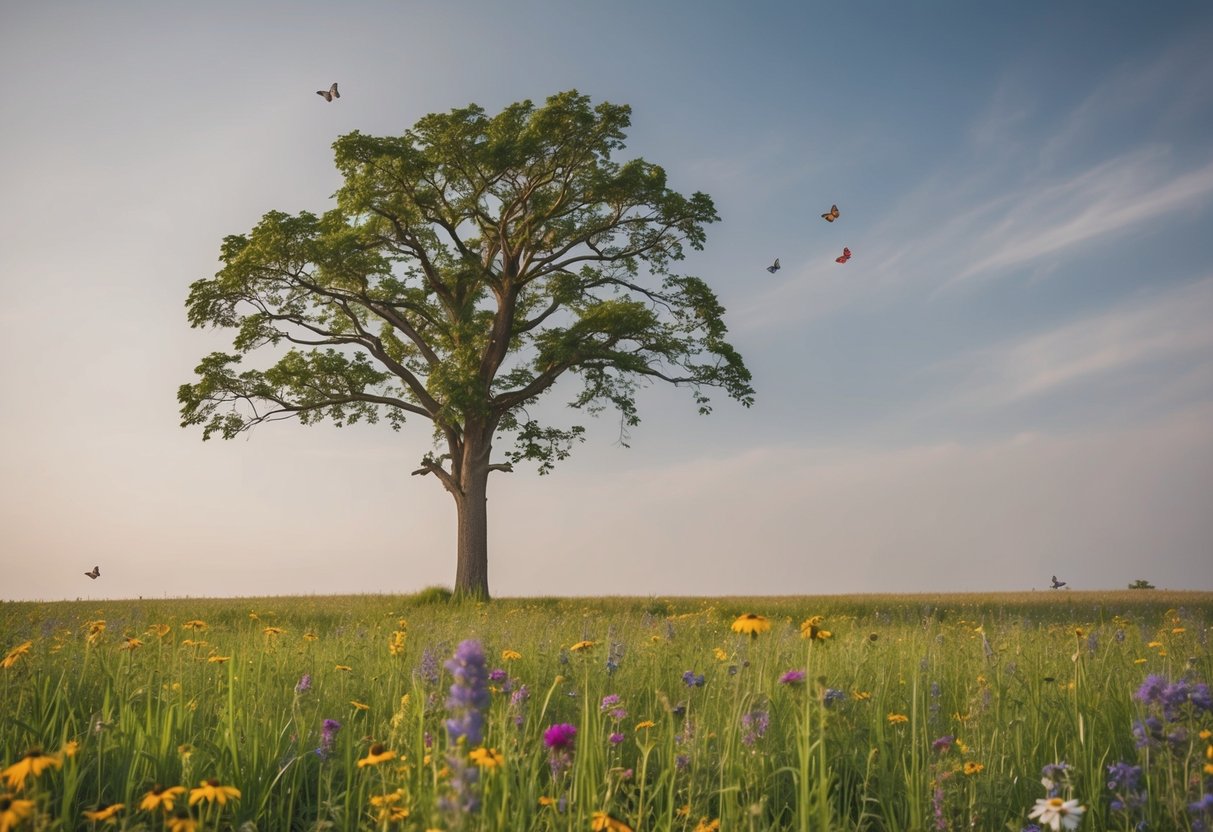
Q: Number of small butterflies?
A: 6